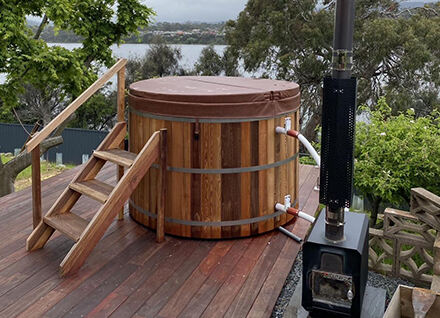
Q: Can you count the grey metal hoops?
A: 3